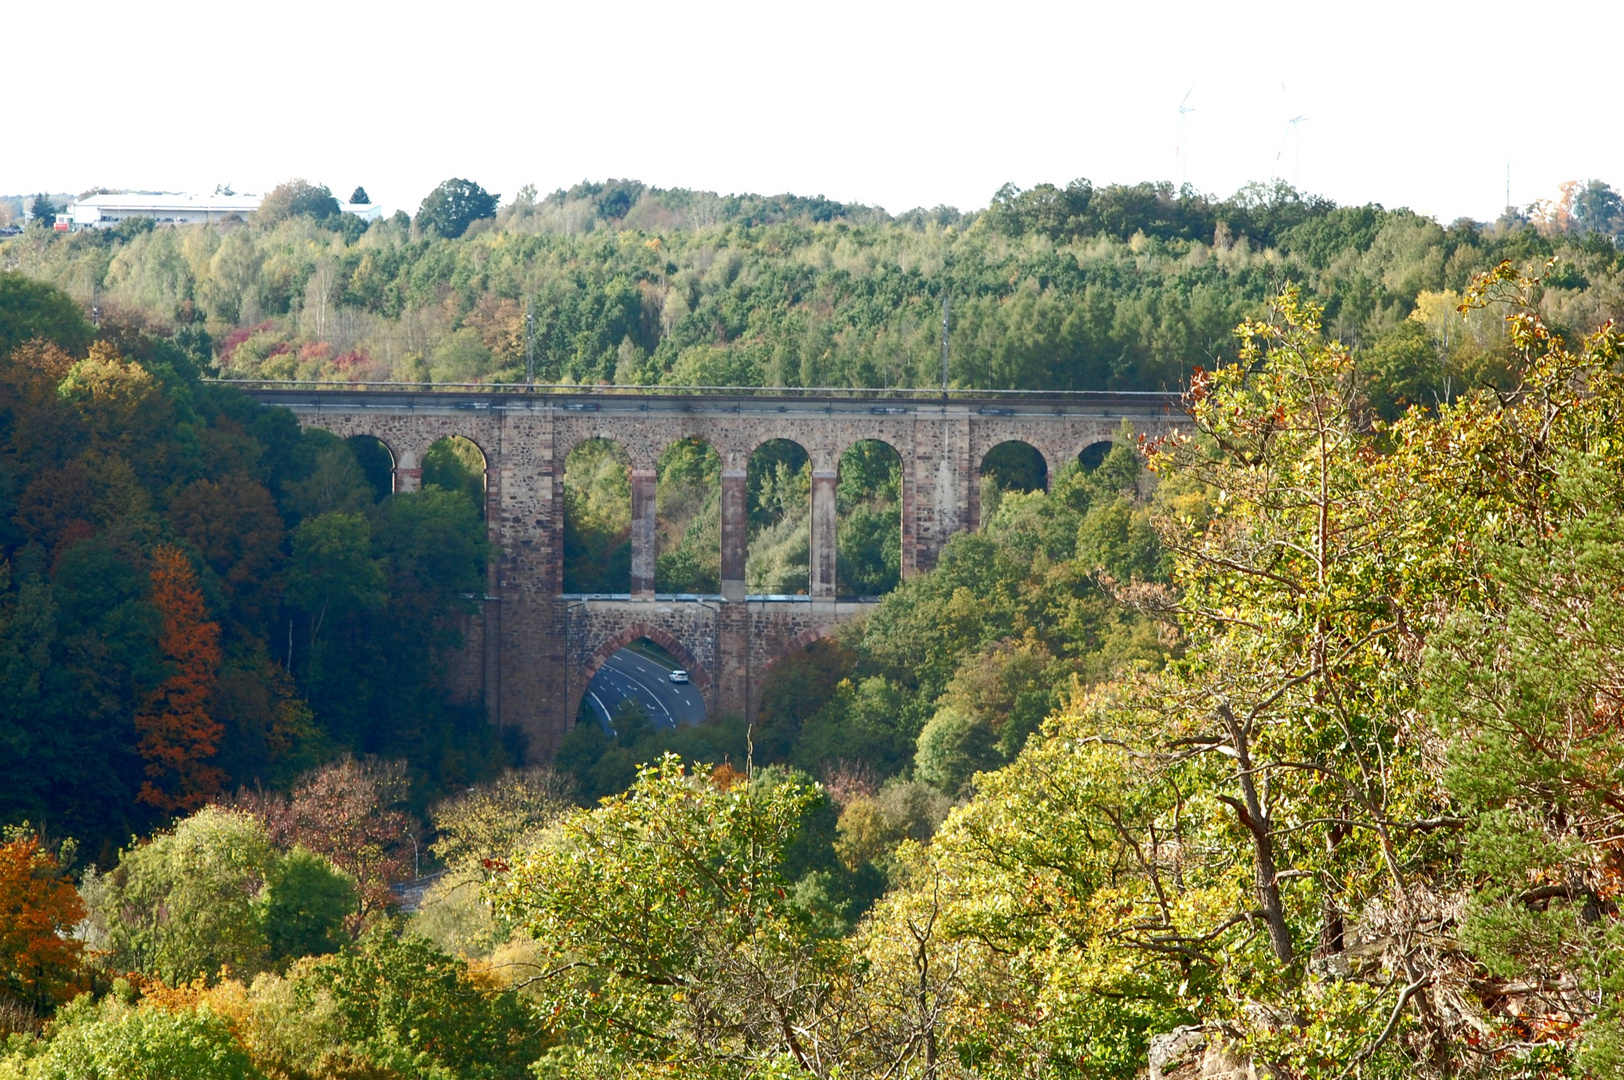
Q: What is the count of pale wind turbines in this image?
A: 2